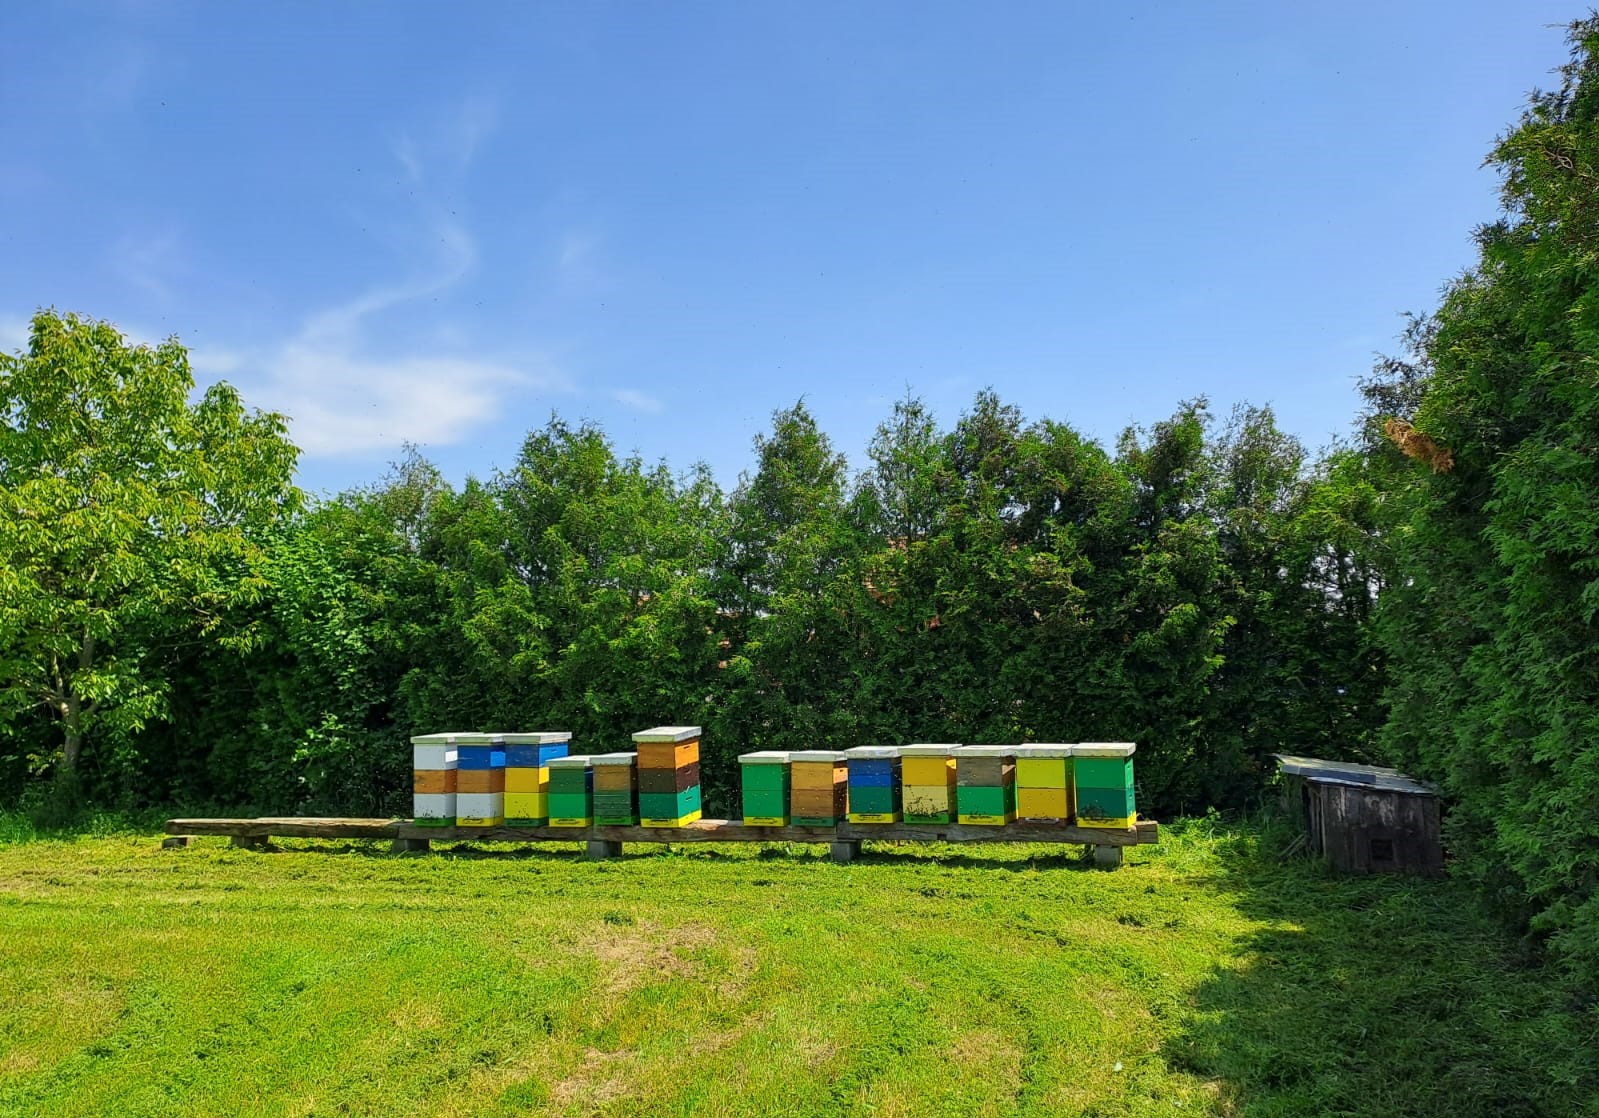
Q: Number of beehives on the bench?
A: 13